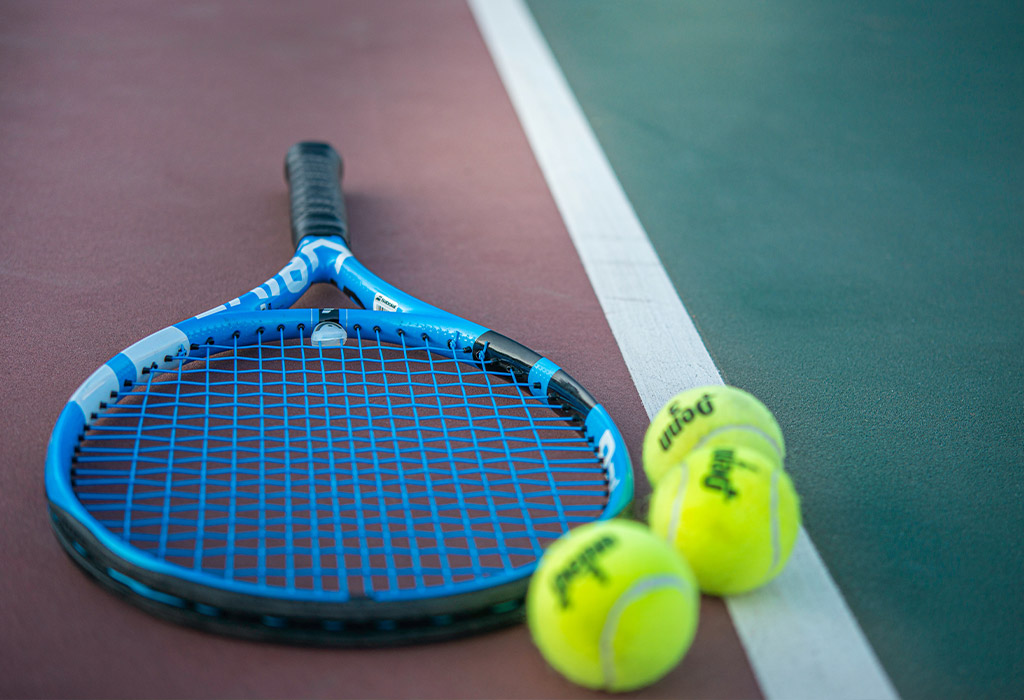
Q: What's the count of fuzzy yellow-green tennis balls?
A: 3